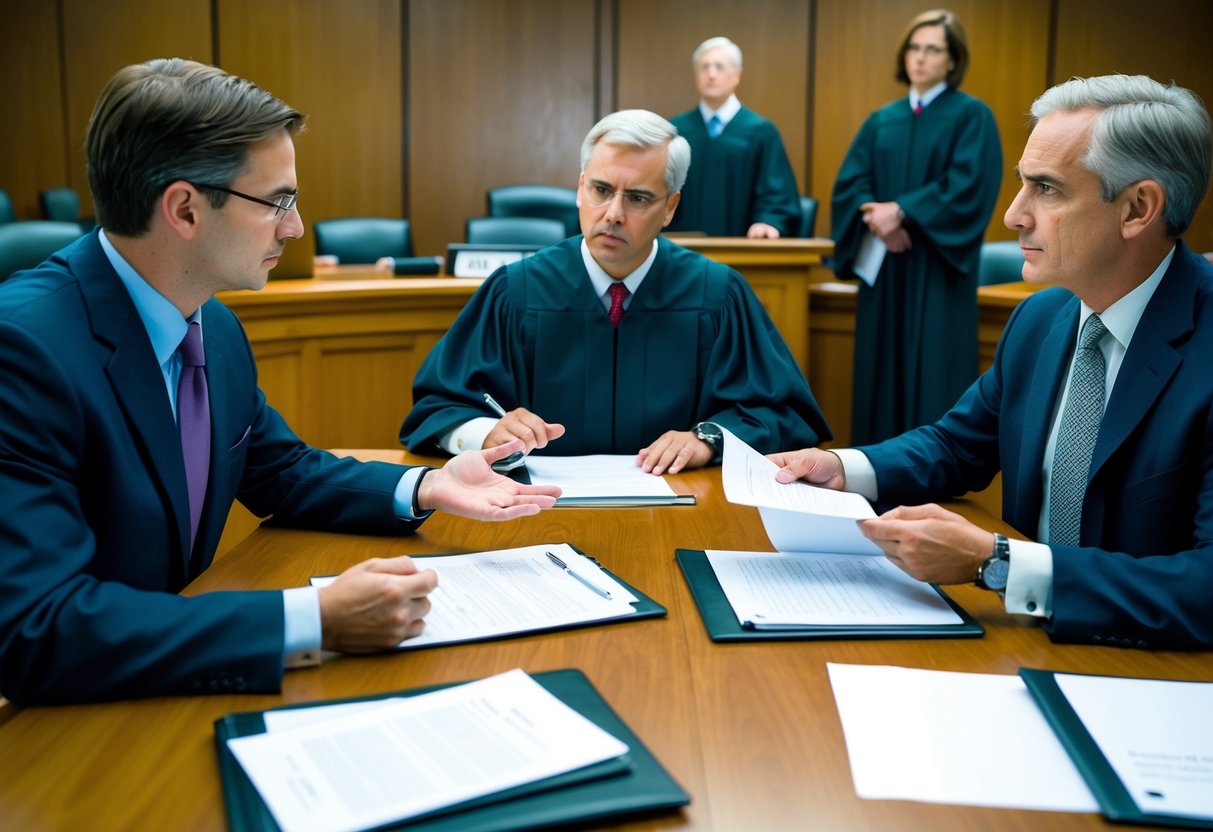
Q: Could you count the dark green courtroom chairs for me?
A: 8